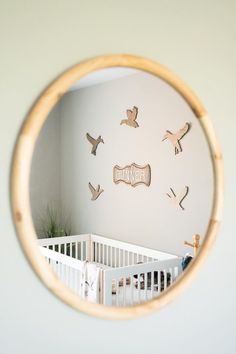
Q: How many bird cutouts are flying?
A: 5